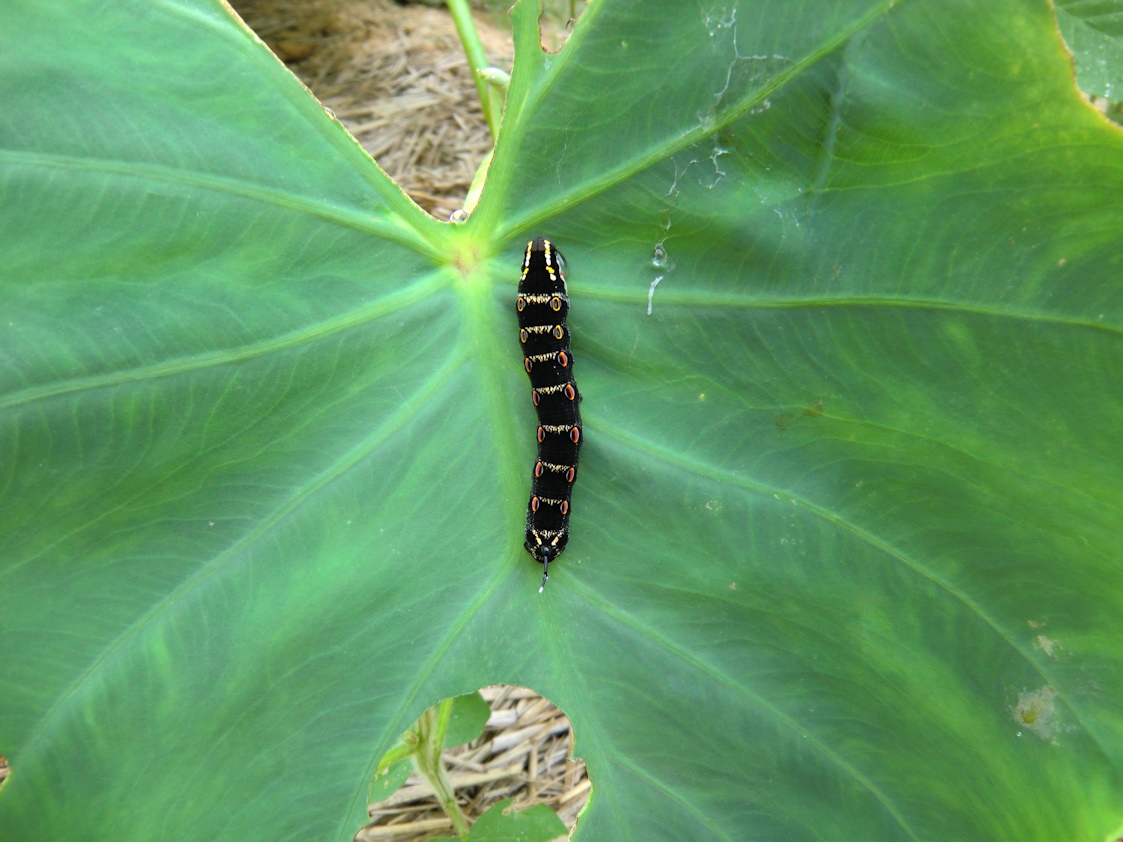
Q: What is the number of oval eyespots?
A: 14